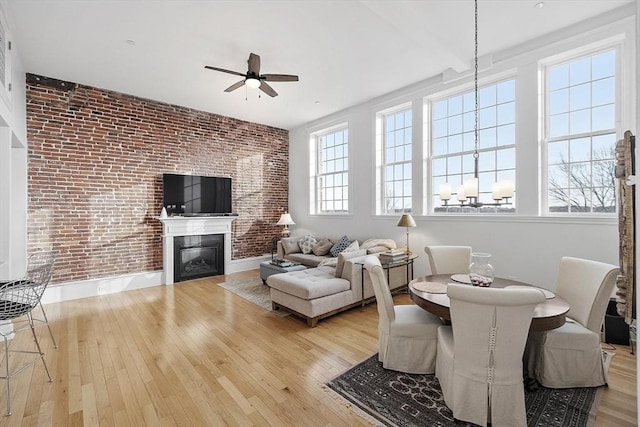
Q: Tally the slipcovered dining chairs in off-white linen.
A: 4